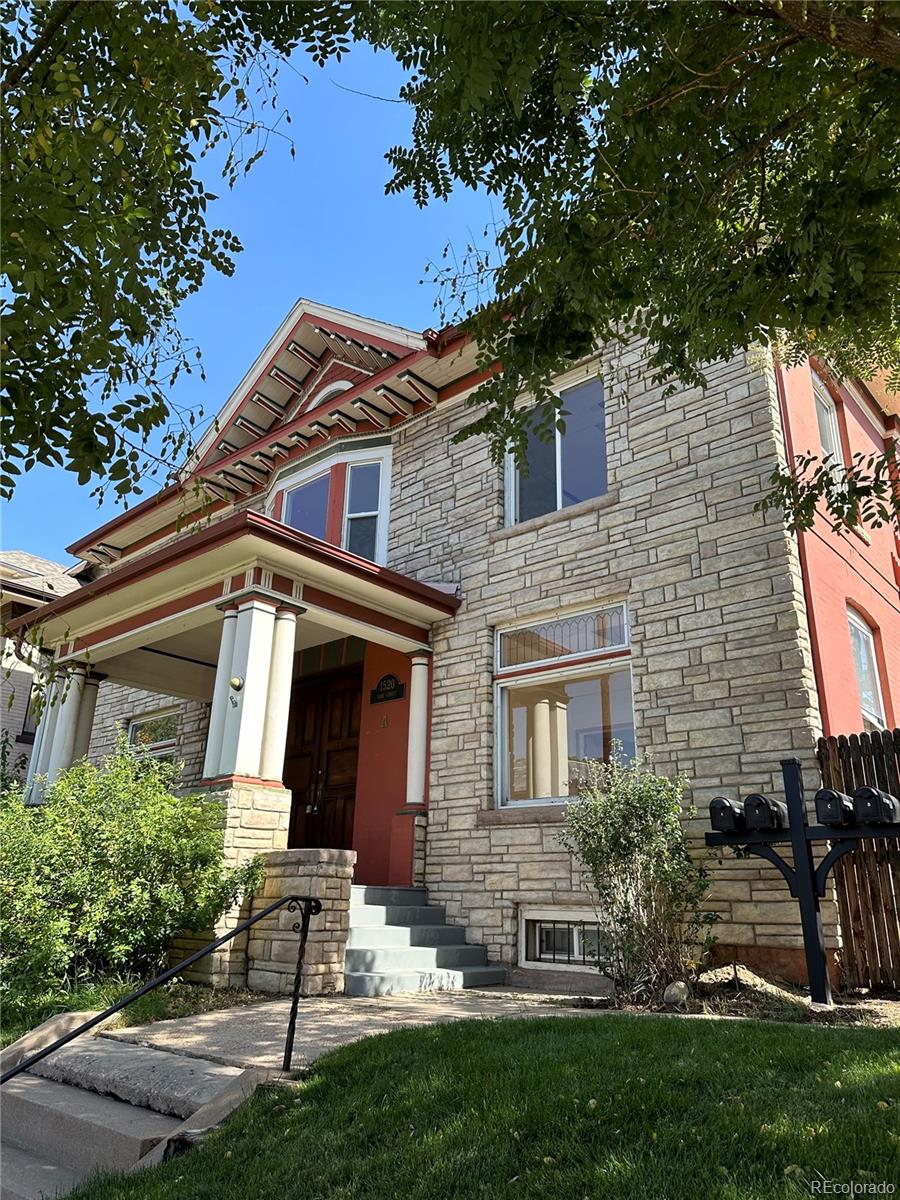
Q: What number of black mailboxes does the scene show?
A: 4